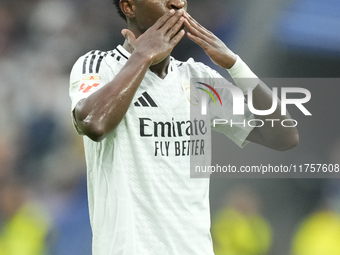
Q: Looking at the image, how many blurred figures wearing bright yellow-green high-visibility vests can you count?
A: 3